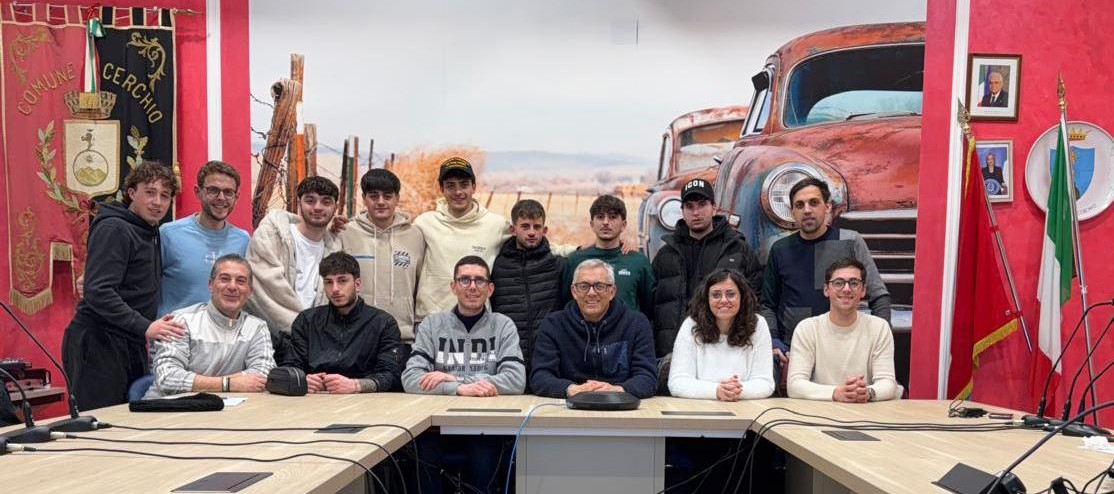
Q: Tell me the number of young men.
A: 12